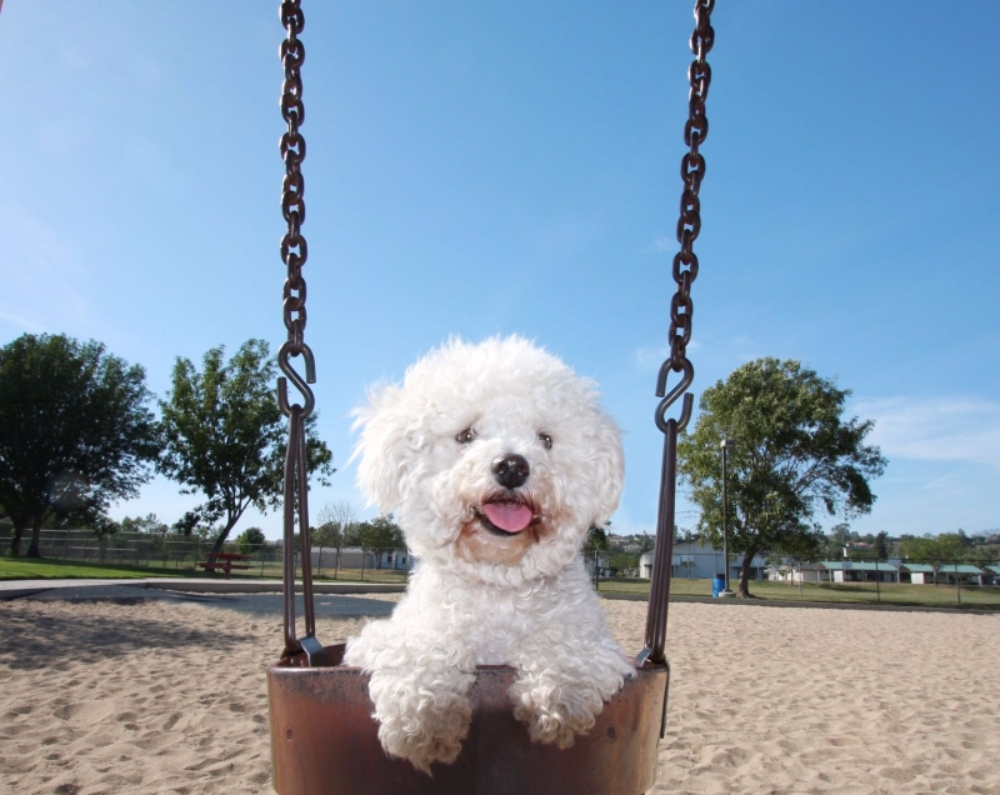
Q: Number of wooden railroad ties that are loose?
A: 0